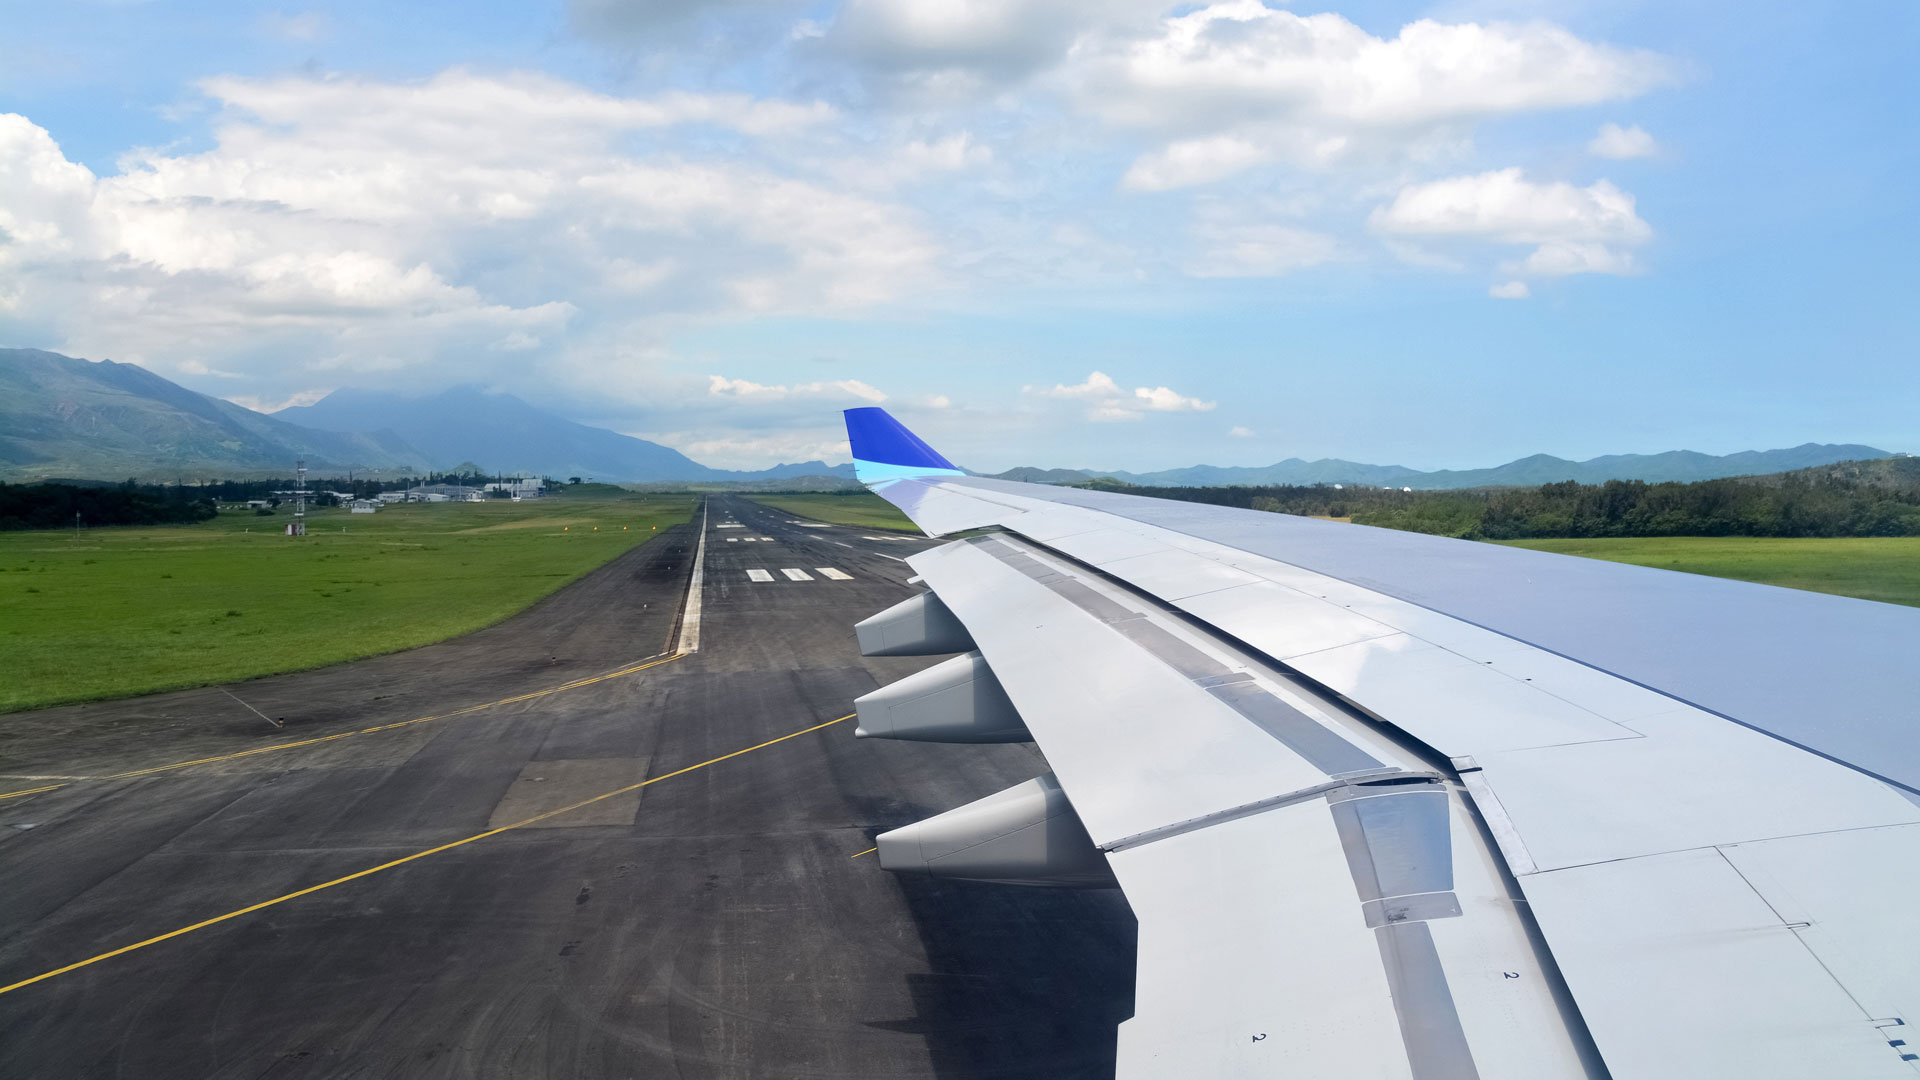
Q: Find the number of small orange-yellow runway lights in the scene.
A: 4